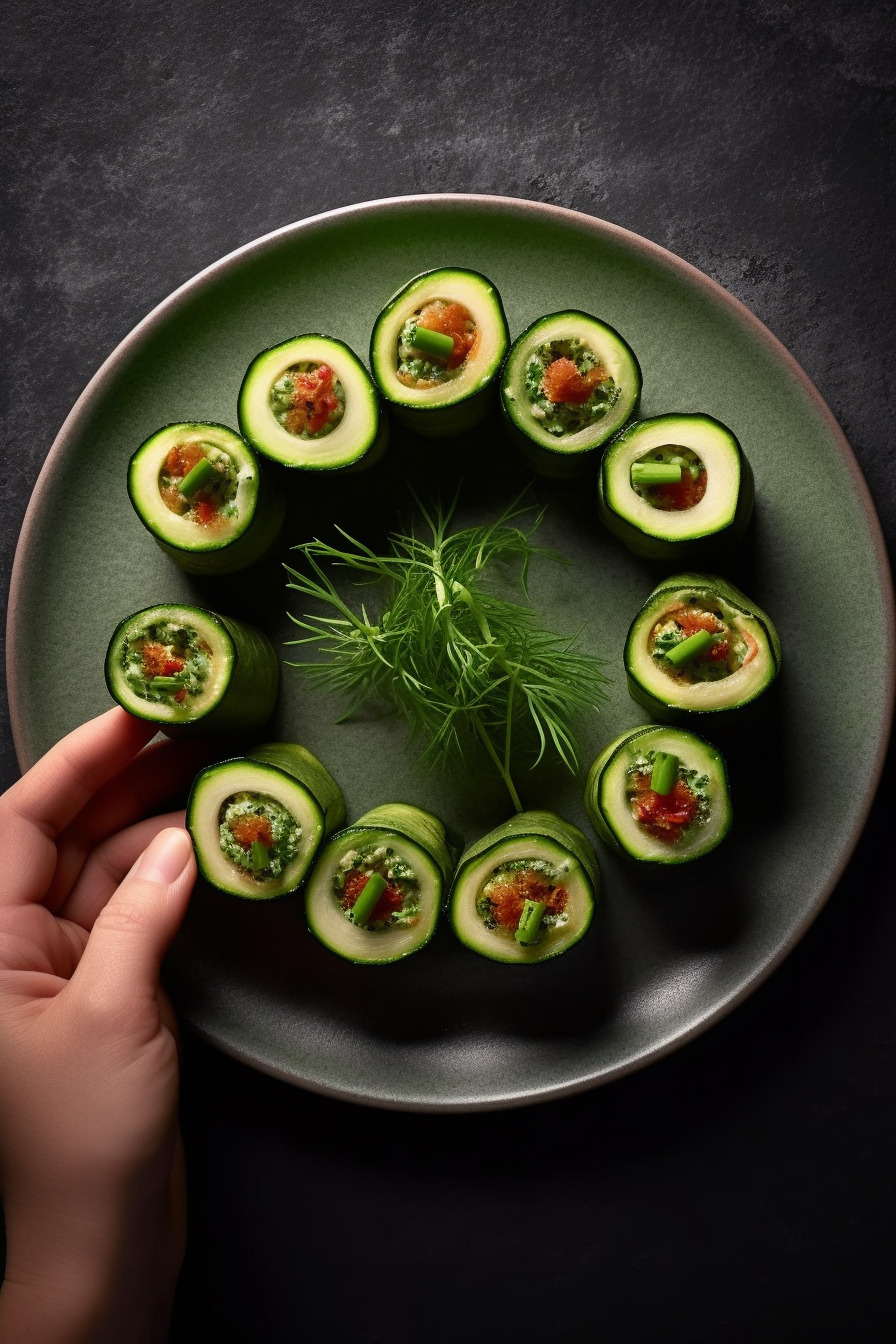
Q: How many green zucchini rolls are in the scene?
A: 11